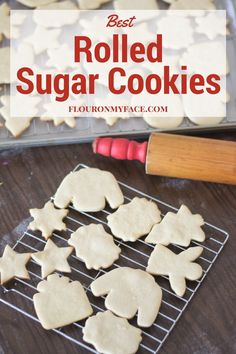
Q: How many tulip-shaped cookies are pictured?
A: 0